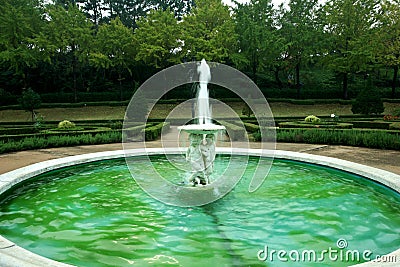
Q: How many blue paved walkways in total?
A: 0